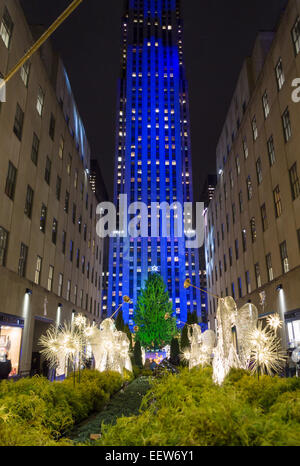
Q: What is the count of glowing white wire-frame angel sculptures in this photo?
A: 4